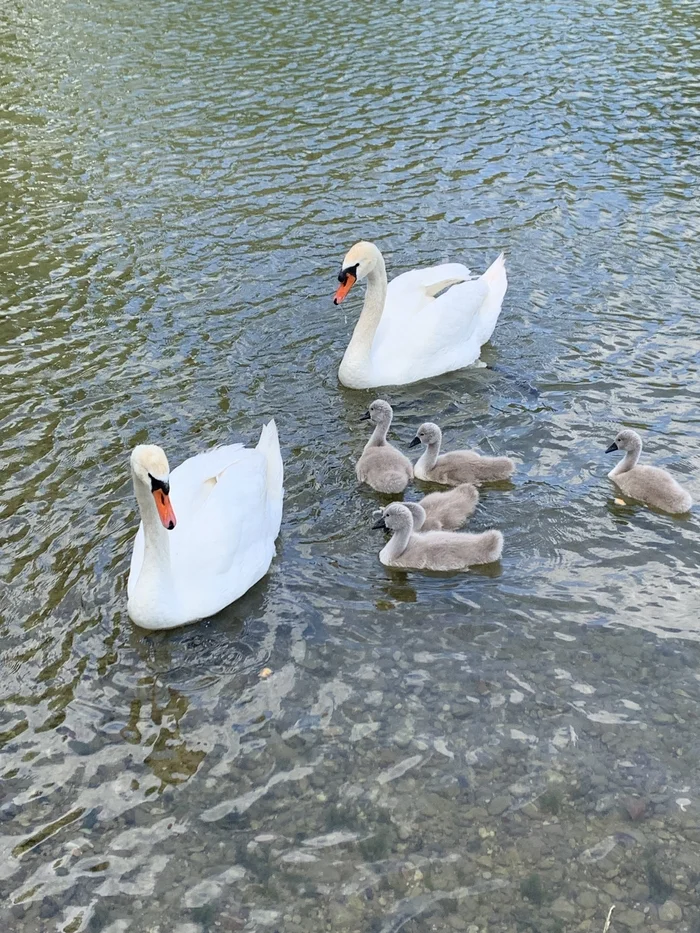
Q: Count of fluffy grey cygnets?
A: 5